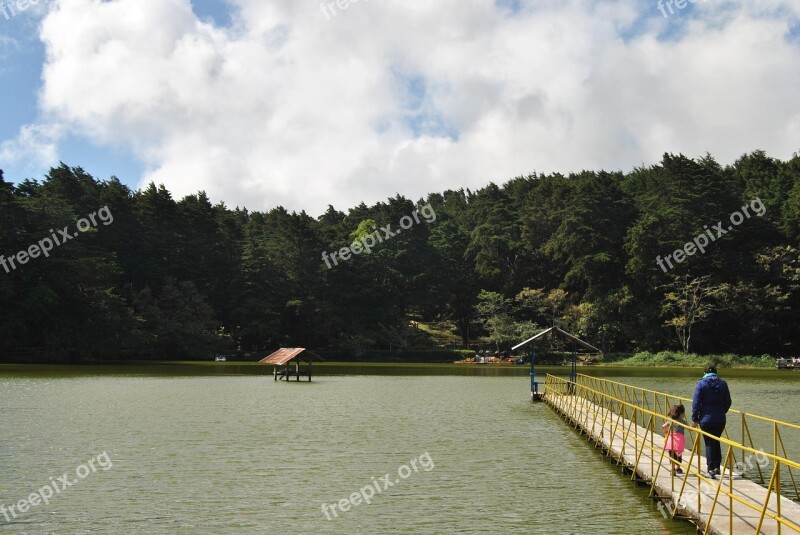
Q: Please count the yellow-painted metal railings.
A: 2